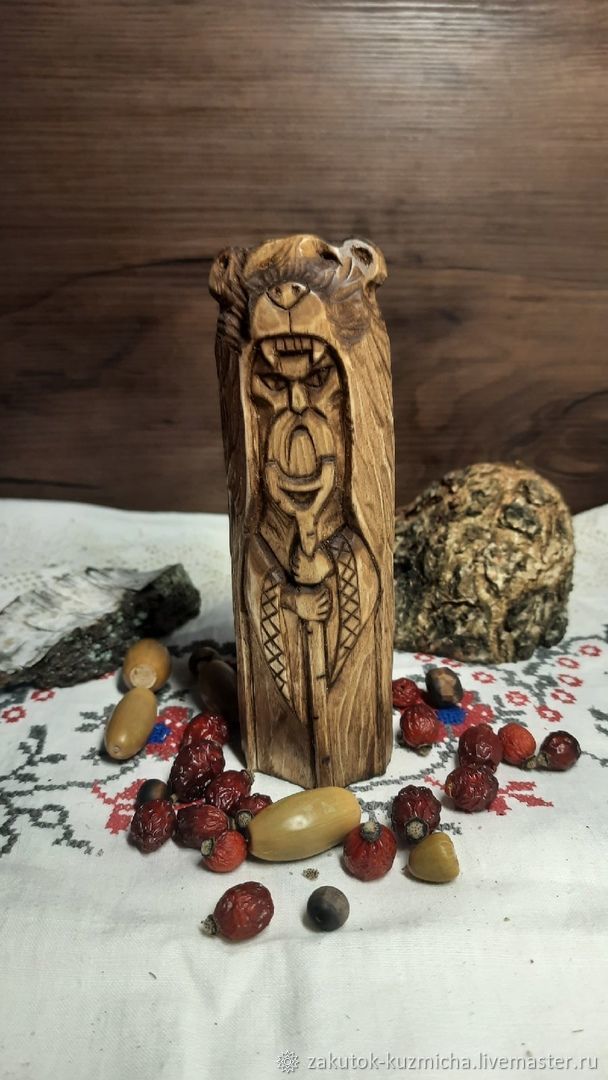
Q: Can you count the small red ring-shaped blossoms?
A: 12